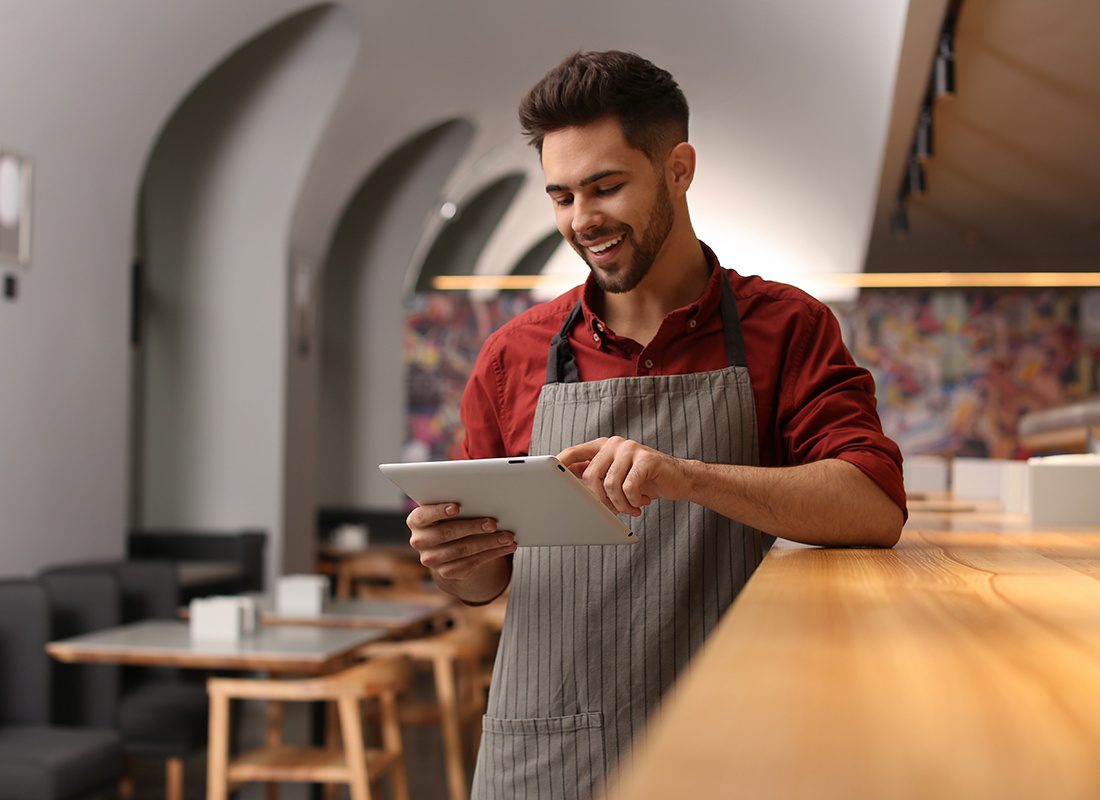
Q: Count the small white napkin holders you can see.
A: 3